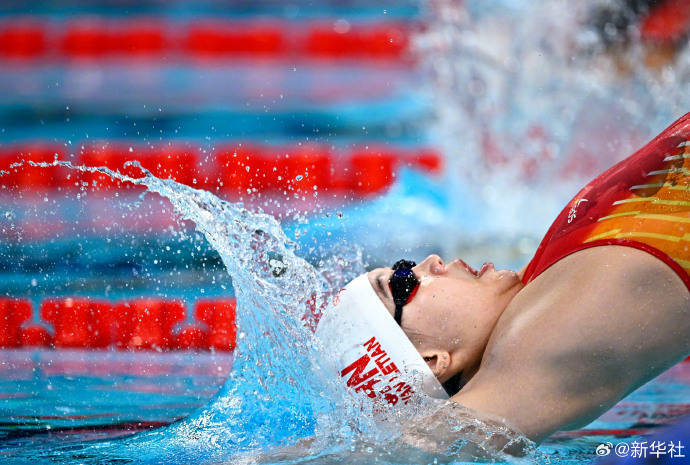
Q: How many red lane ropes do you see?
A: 3